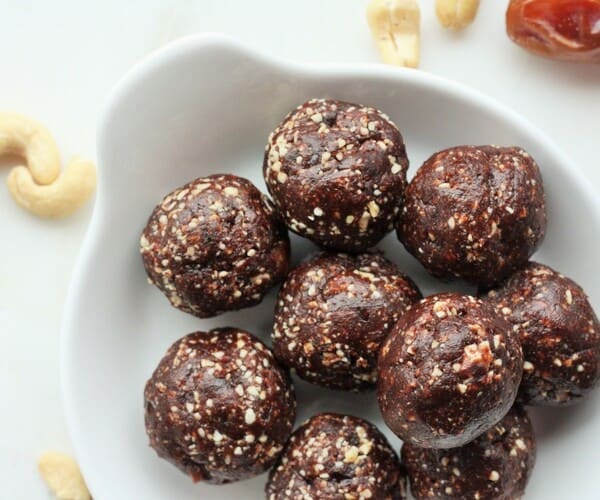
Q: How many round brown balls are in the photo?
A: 9